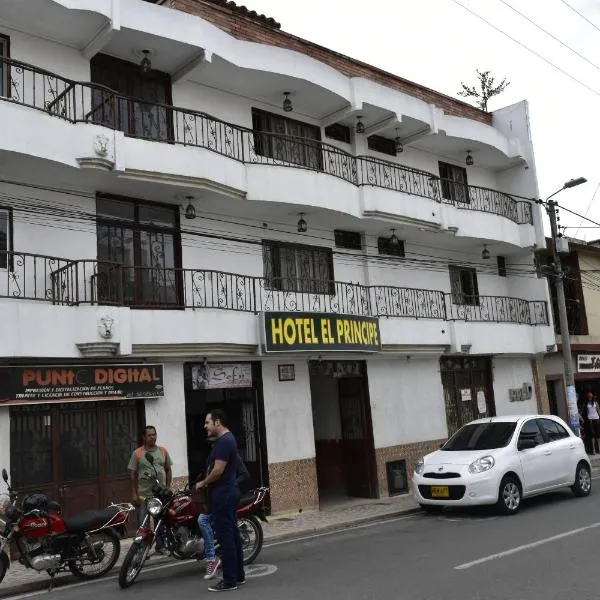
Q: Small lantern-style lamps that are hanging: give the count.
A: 9